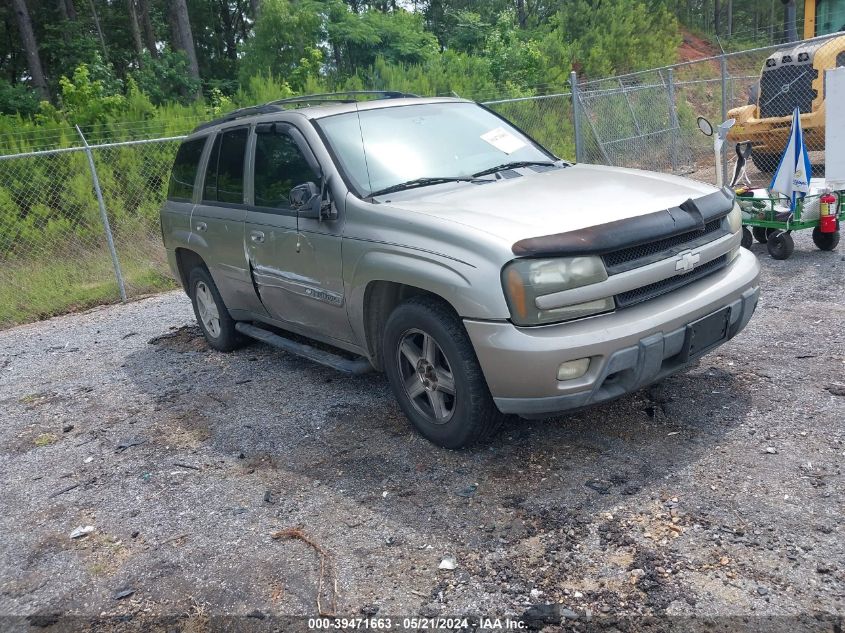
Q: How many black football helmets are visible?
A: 0